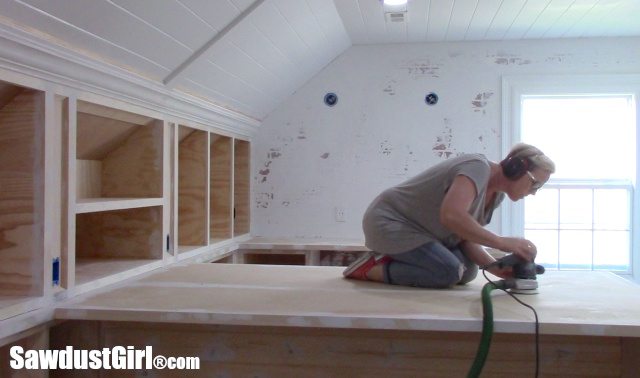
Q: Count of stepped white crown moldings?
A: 1